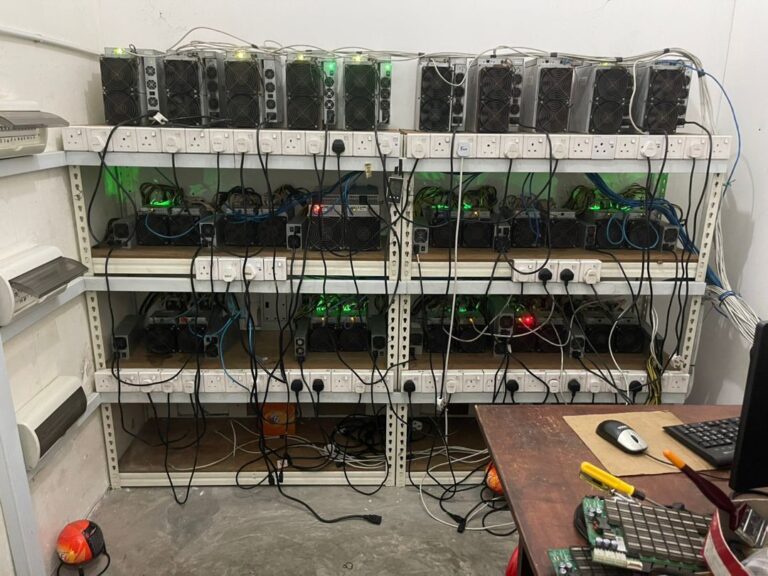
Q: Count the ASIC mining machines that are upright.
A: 10